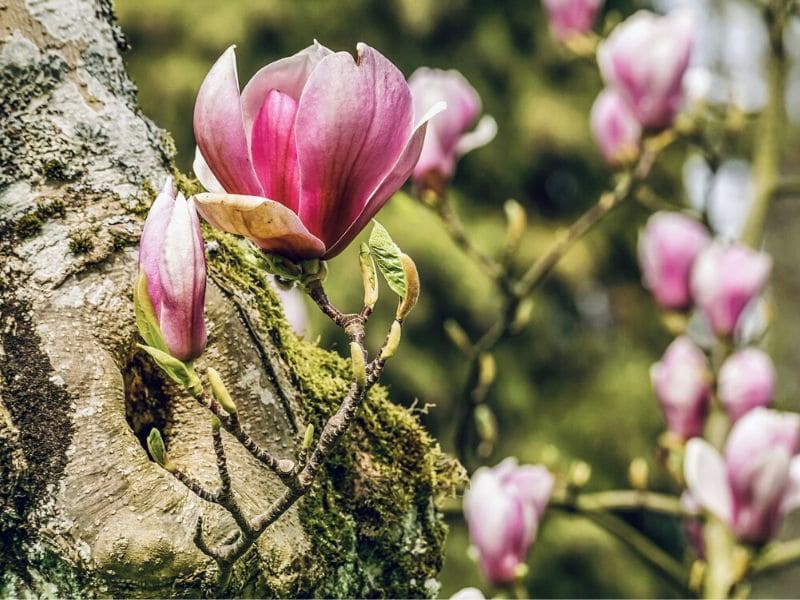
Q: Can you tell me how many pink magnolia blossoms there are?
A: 12